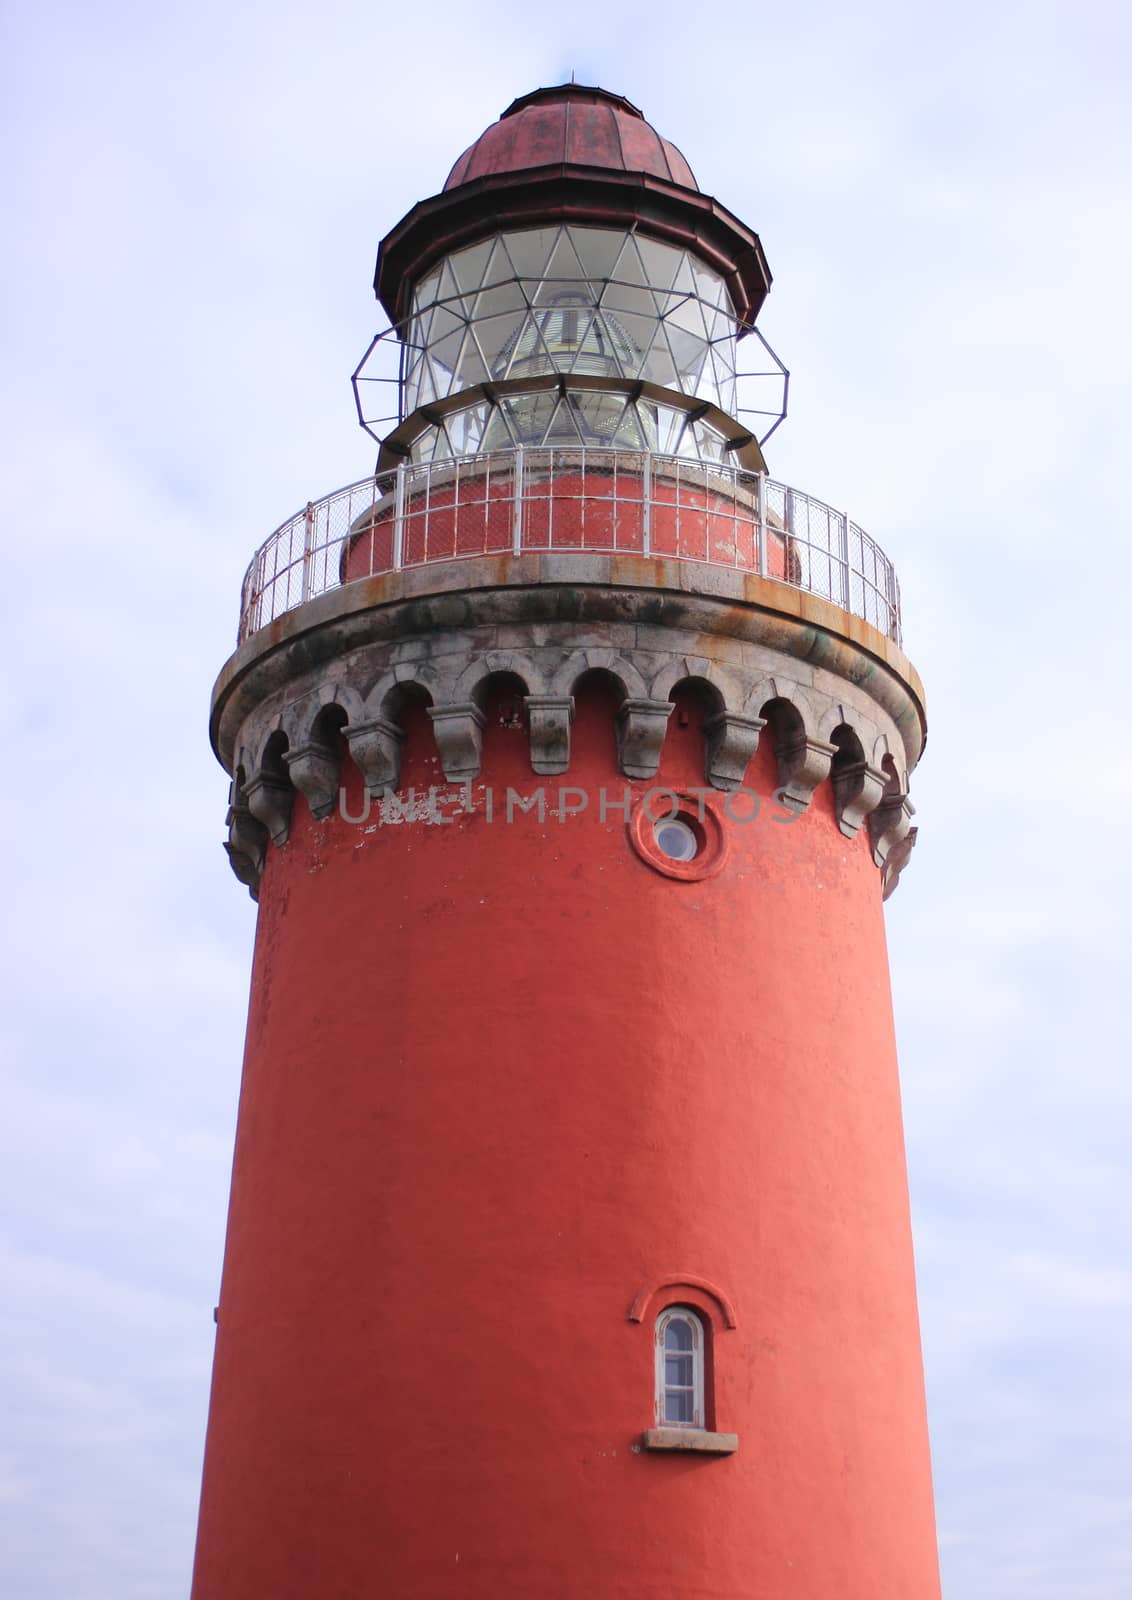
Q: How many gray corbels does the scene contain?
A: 13